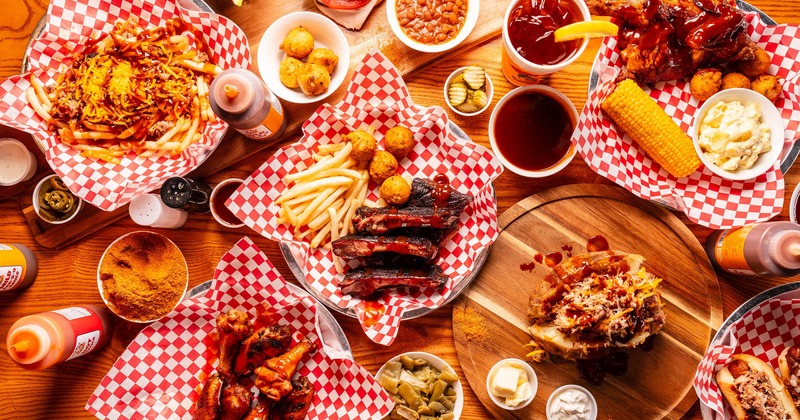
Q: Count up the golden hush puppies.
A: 12